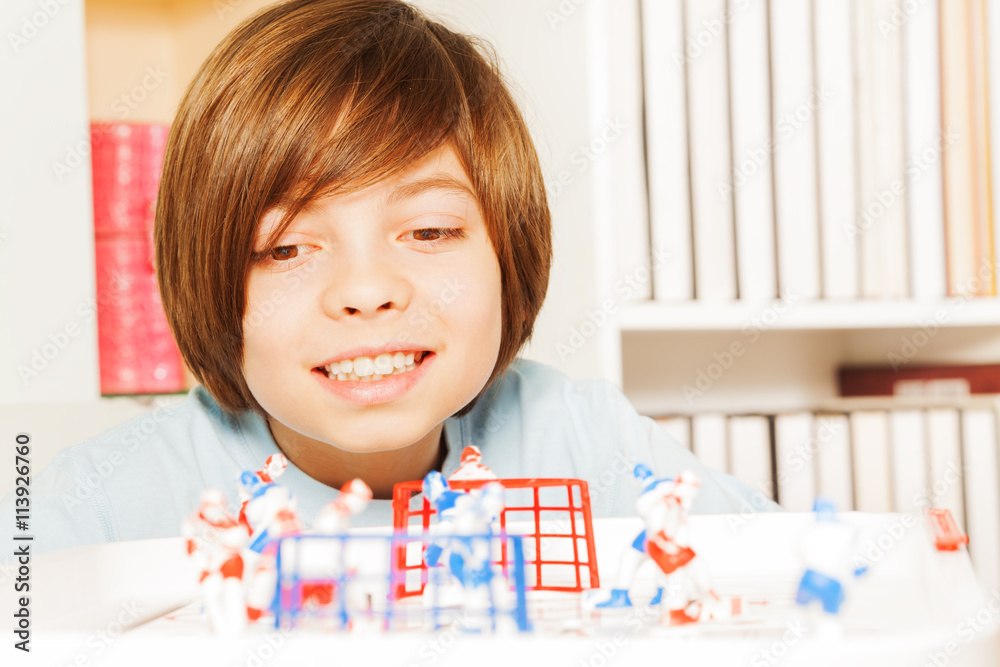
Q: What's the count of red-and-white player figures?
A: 5